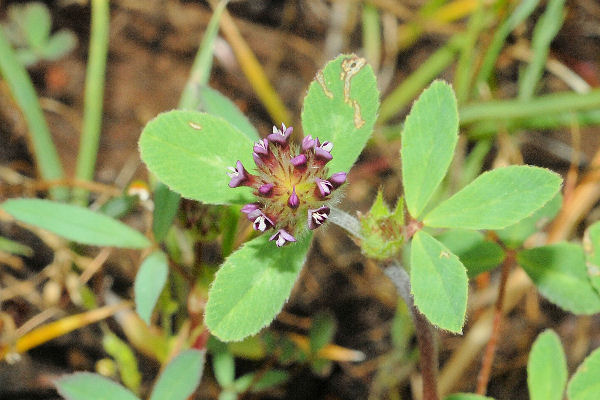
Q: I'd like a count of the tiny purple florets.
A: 15